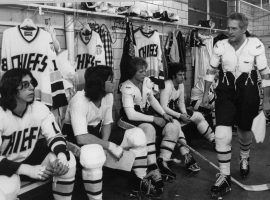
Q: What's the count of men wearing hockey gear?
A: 5